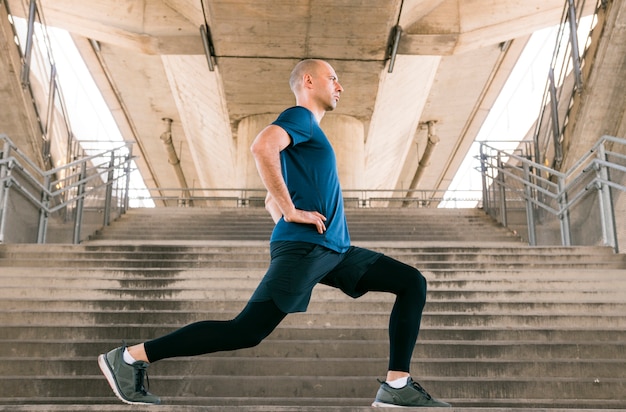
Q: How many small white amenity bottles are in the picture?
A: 0